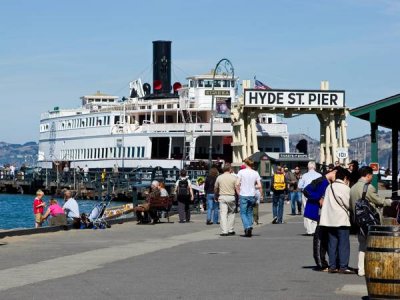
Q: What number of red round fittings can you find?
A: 2